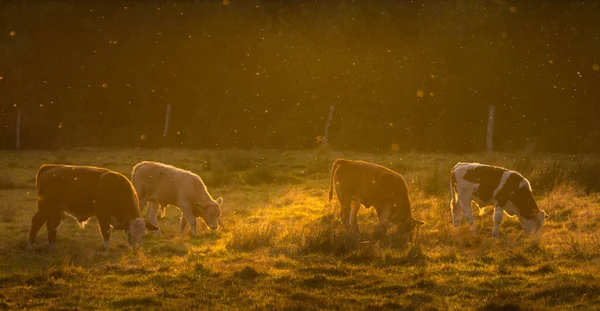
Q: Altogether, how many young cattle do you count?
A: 4